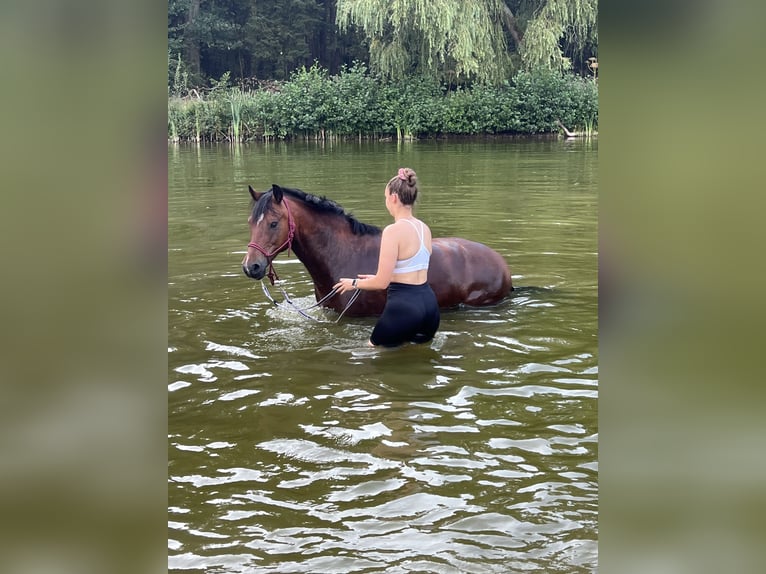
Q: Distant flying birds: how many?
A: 0